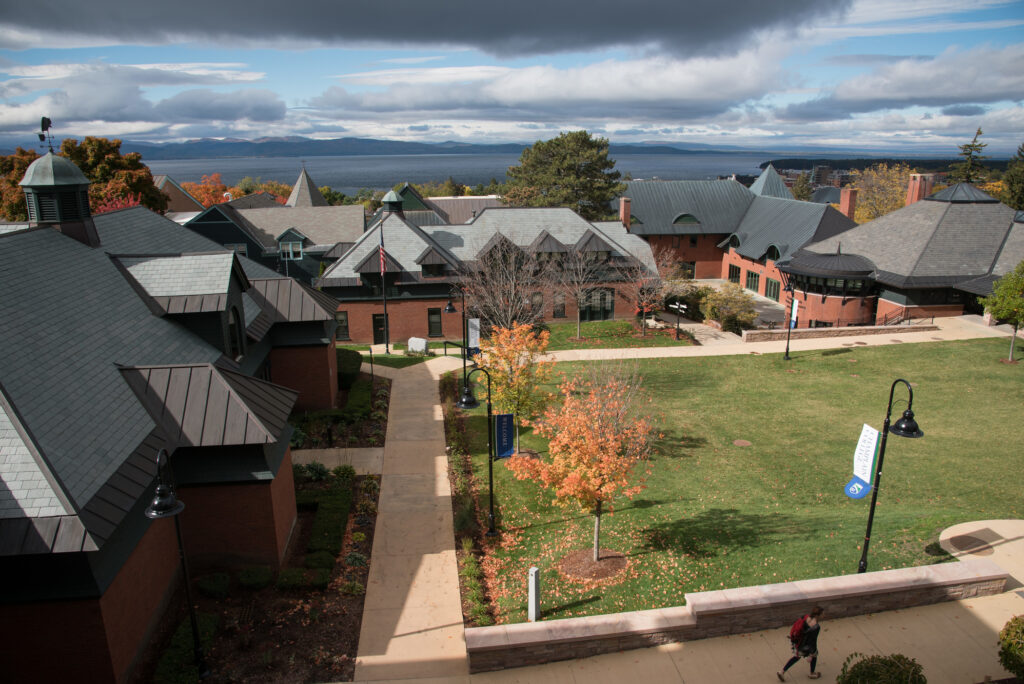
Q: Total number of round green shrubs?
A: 2